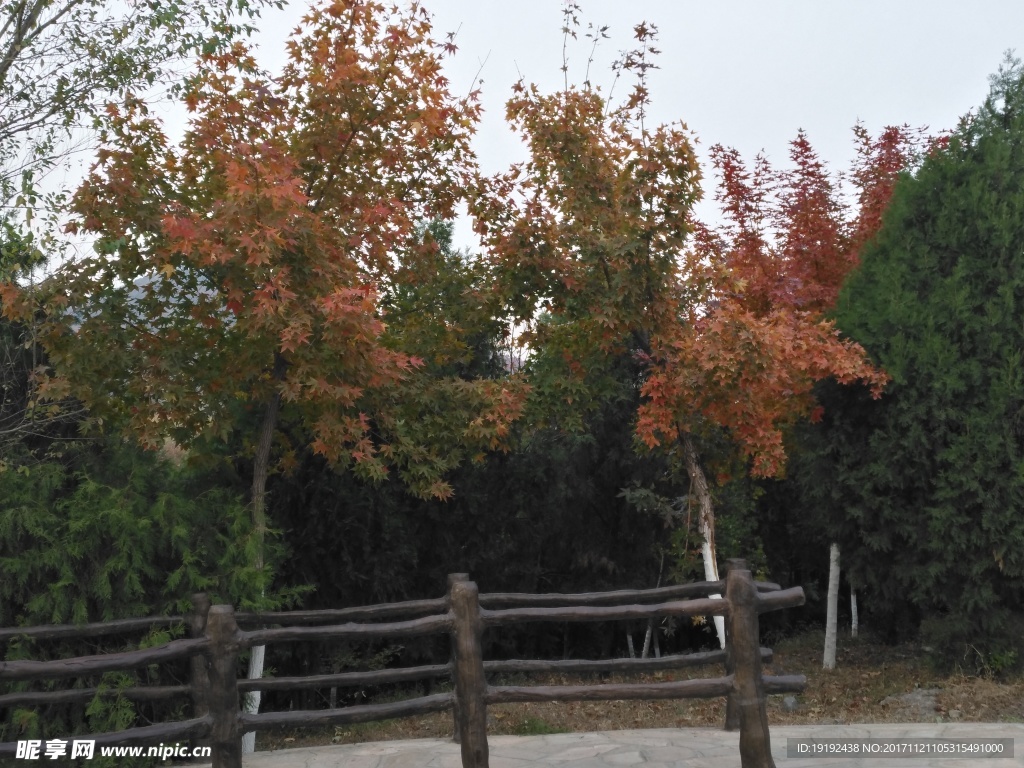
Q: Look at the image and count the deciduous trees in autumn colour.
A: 3